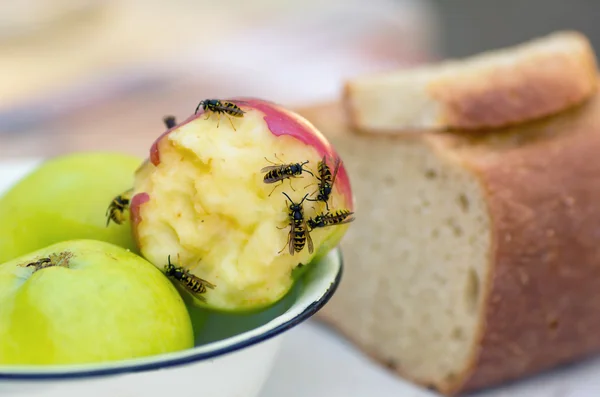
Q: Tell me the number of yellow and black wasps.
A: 7